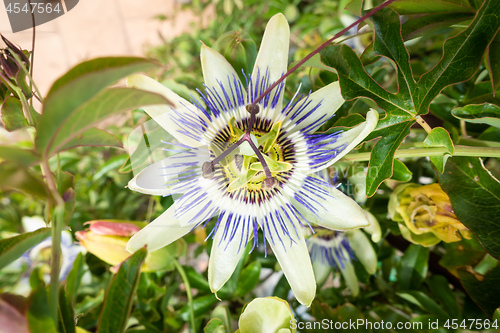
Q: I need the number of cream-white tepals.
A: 10